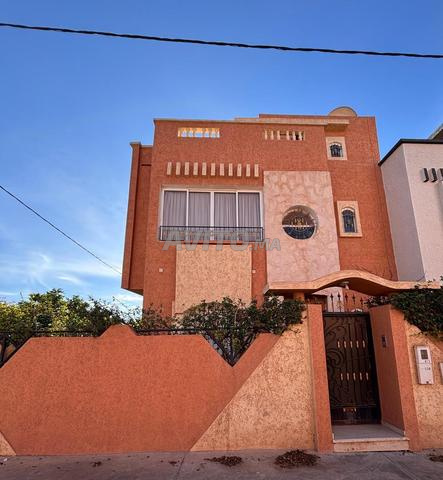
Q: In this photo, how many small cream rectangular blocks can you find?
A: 11